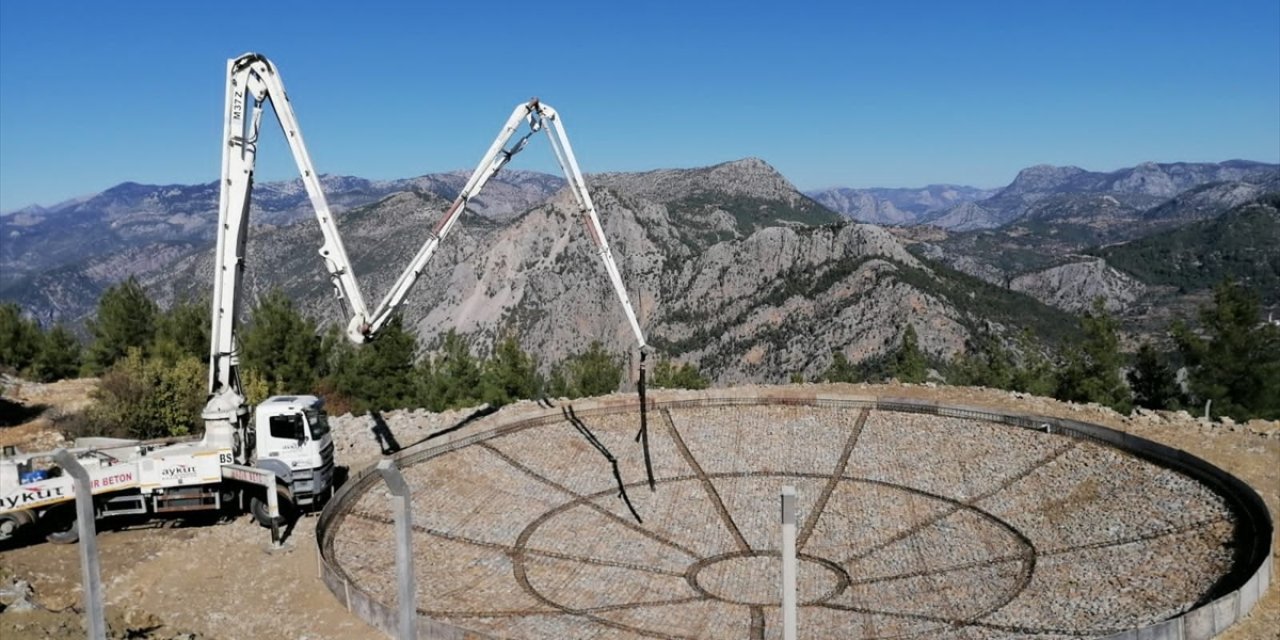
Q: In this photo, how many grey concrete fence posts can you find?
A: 3